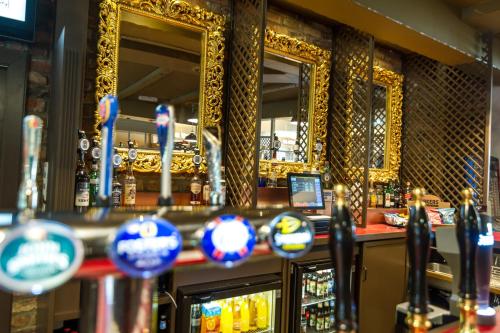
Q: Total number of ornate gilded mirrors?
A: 3